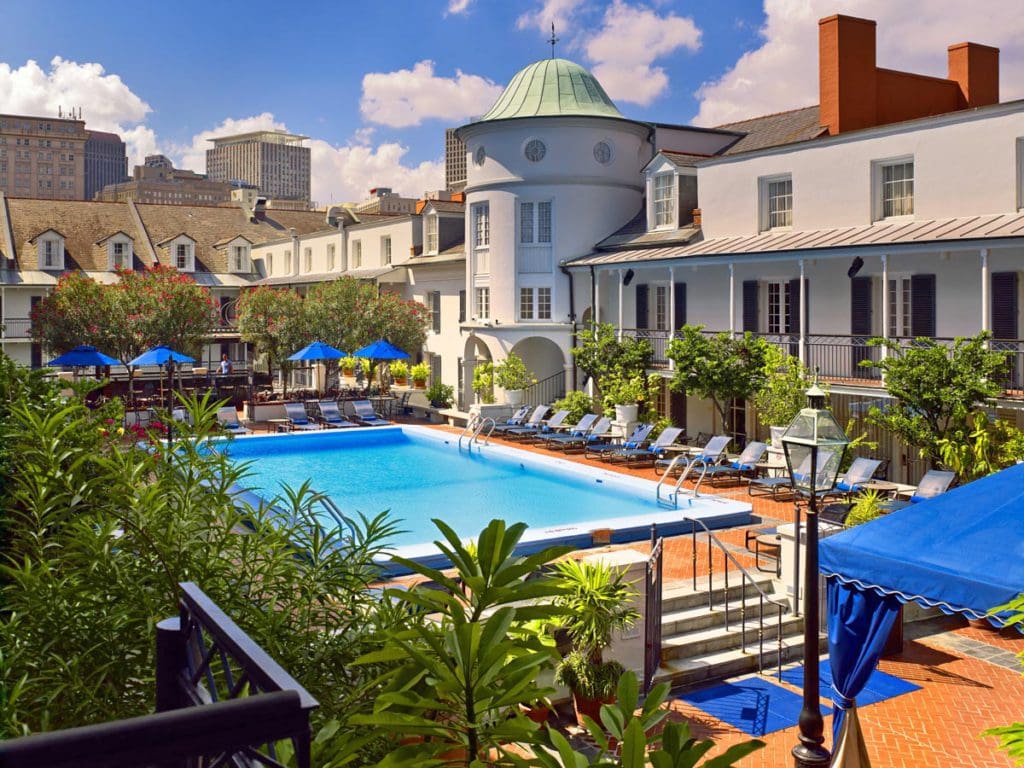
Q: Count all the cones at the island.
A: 0